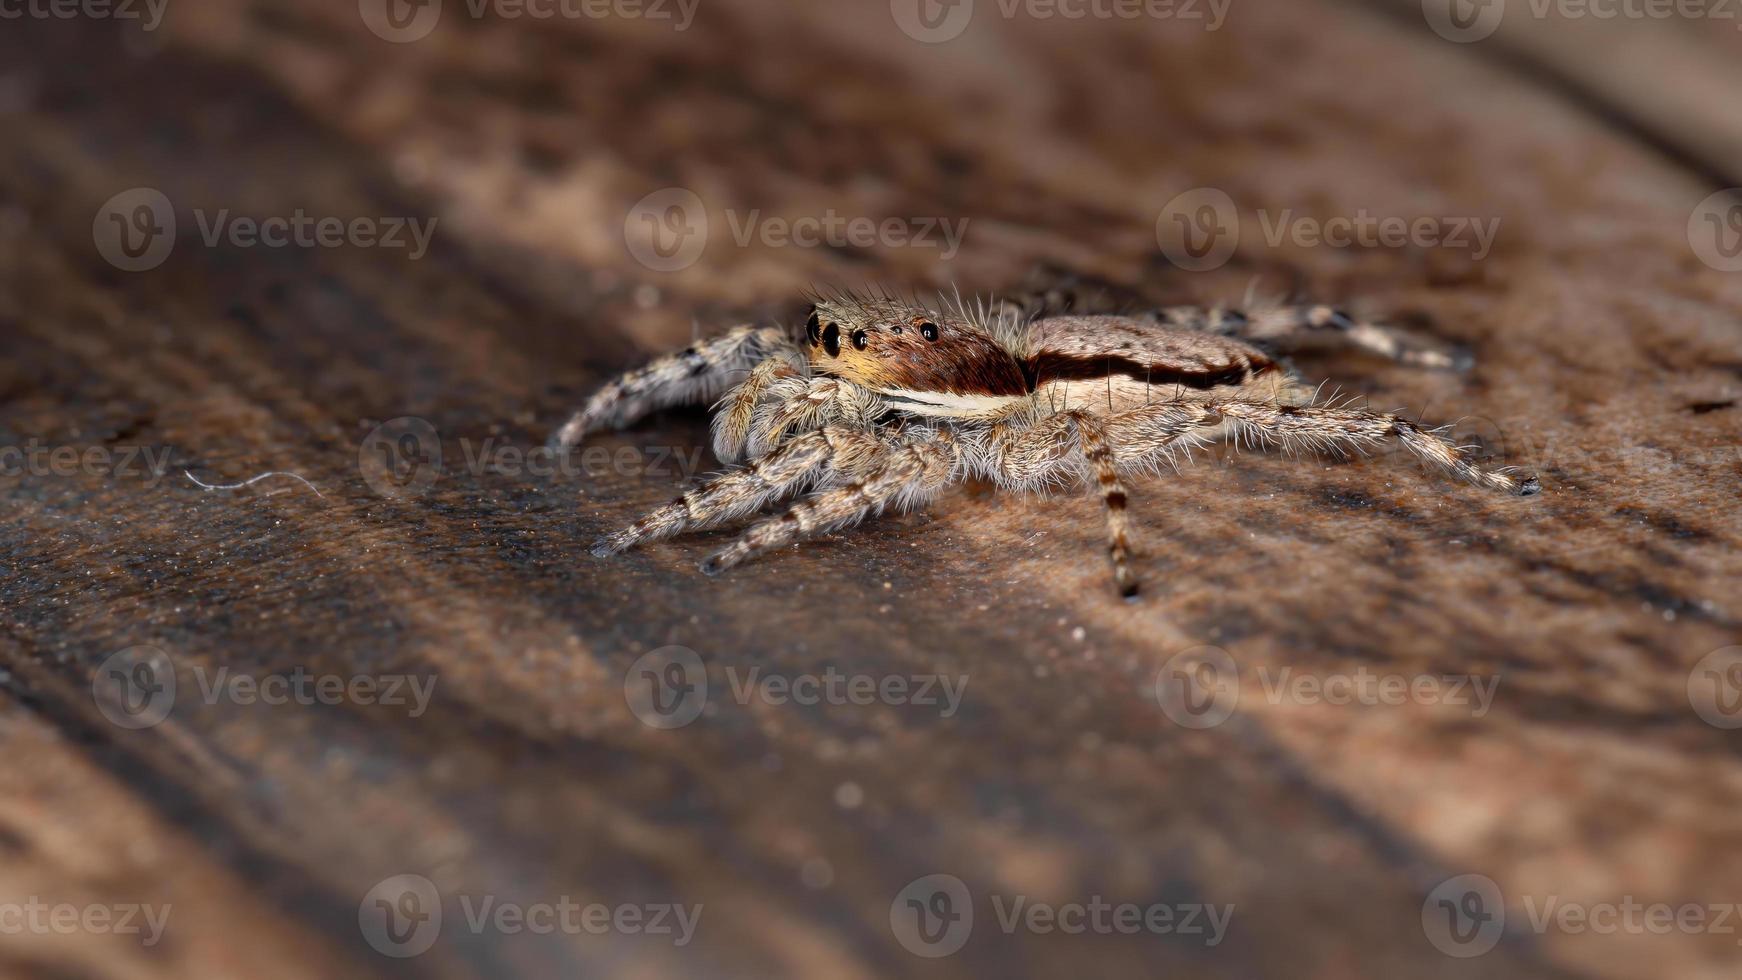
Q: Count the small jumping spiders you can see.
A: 1